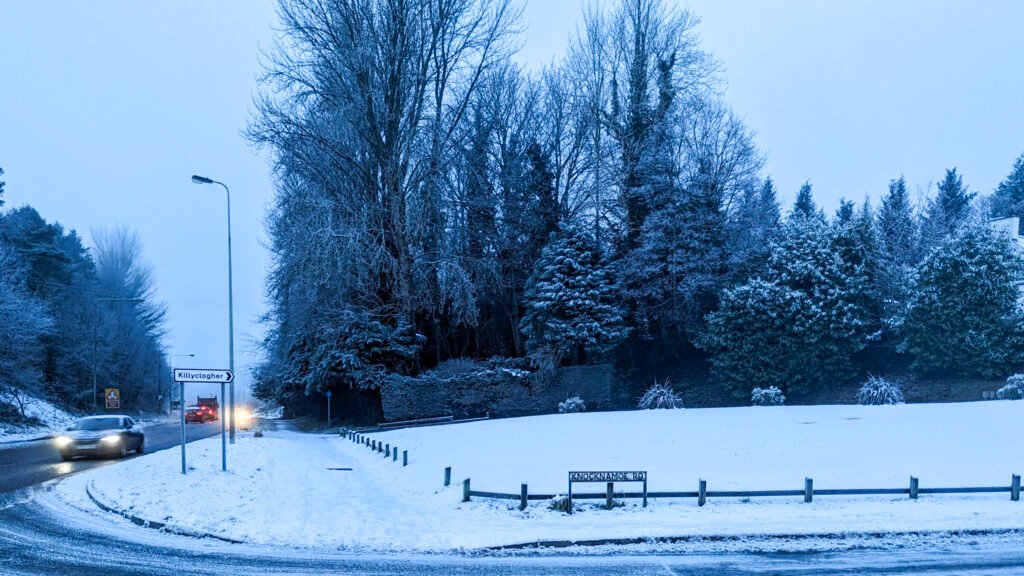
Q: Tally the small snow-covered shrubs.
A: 5